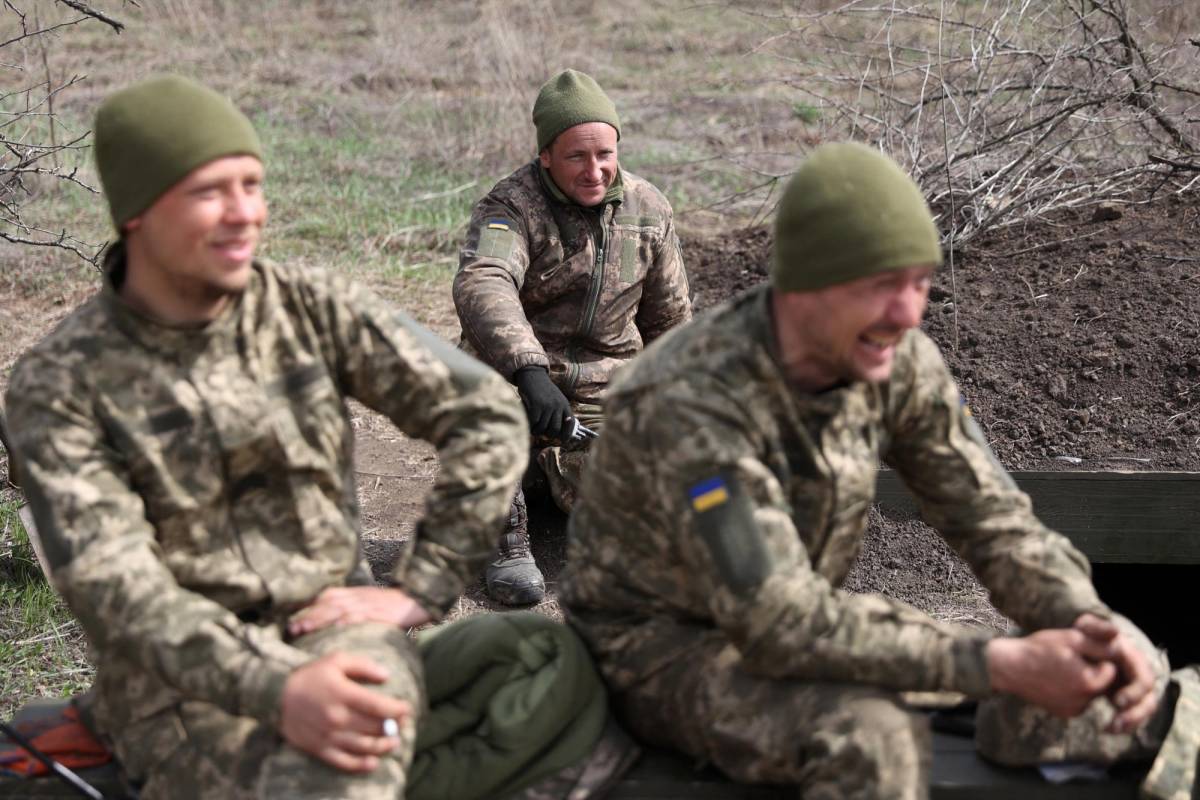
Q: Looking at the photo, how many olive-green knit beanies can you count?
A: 3